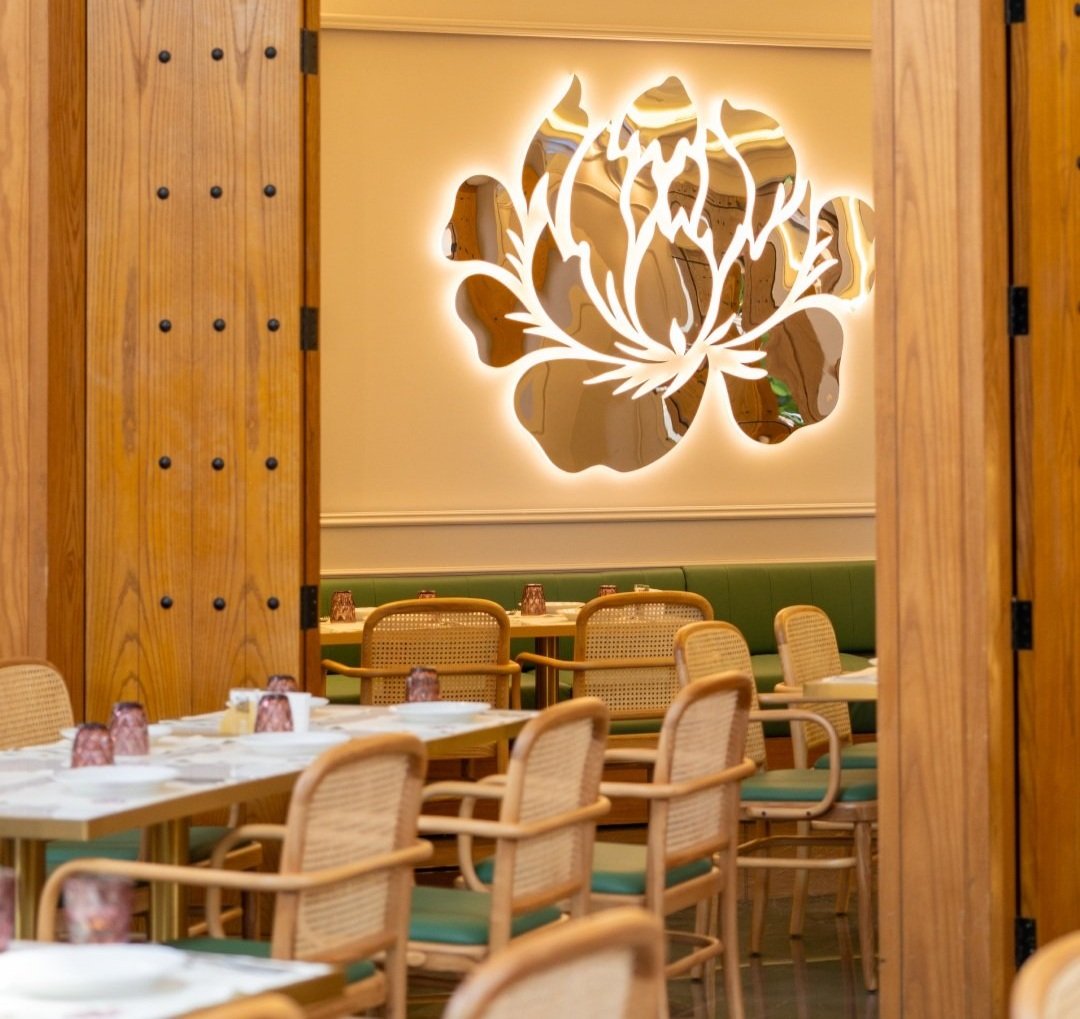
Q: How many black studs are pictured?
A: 15